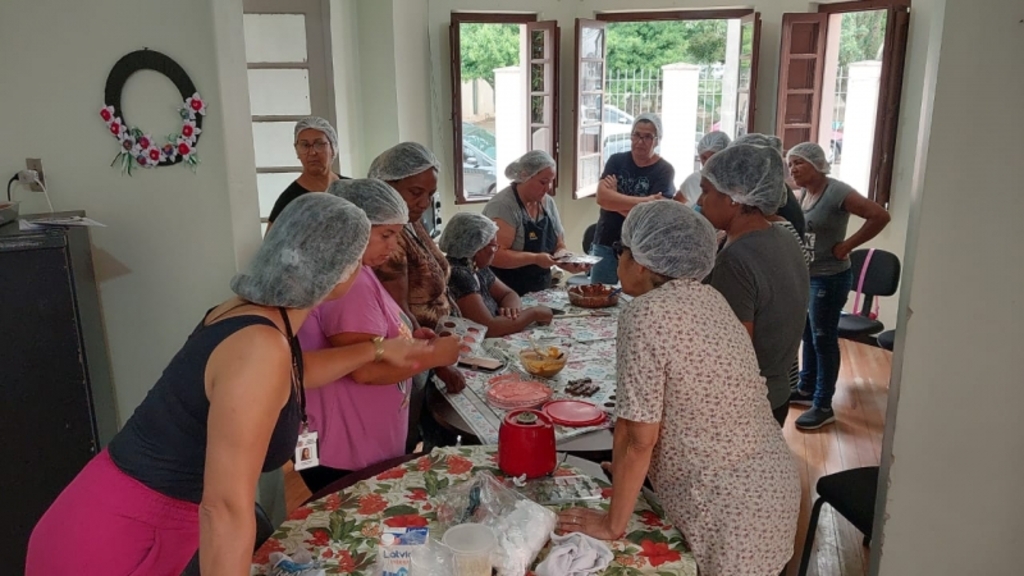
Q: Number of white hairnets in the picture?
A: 12